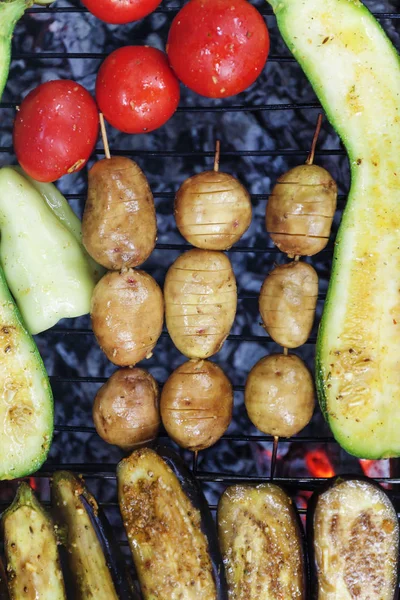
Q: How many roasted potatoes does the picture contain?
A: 9